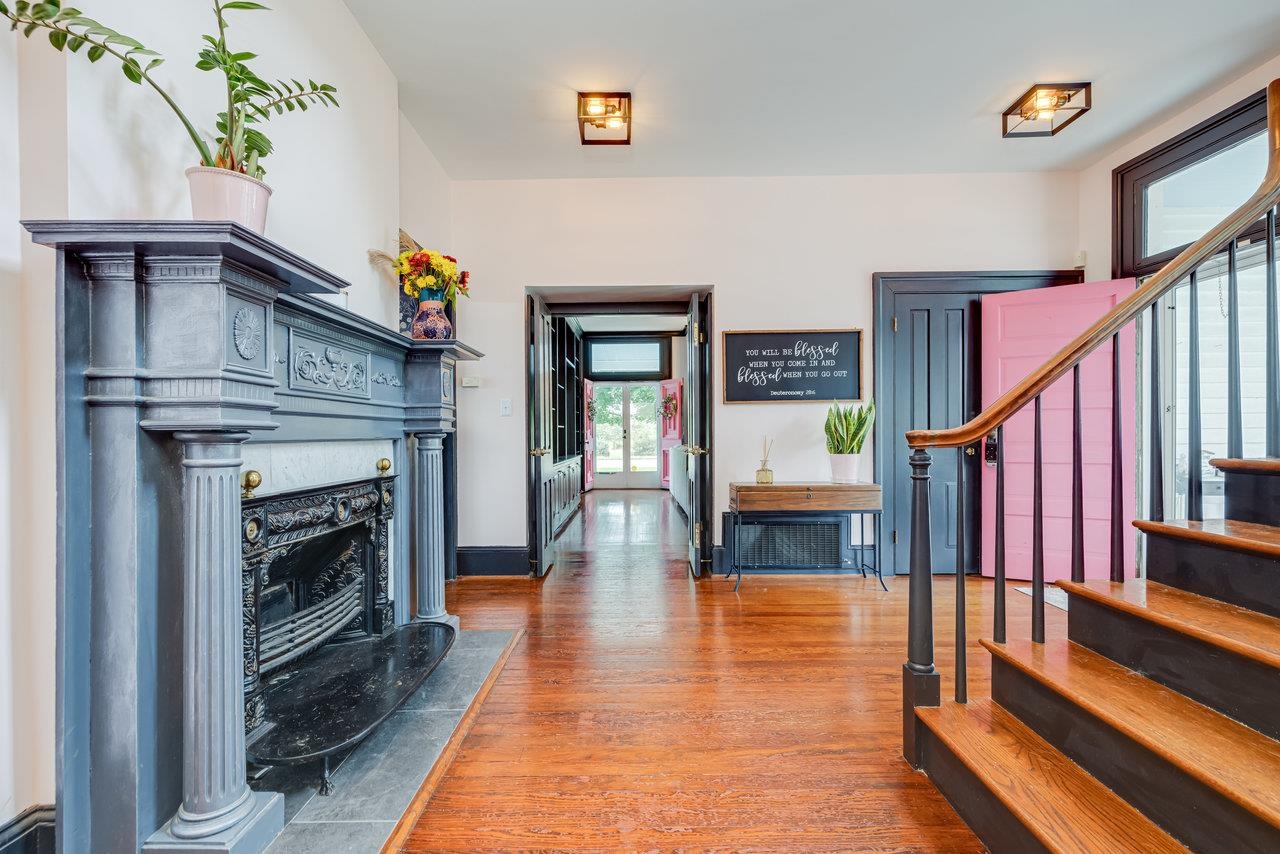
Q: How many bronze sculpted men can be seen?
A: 0